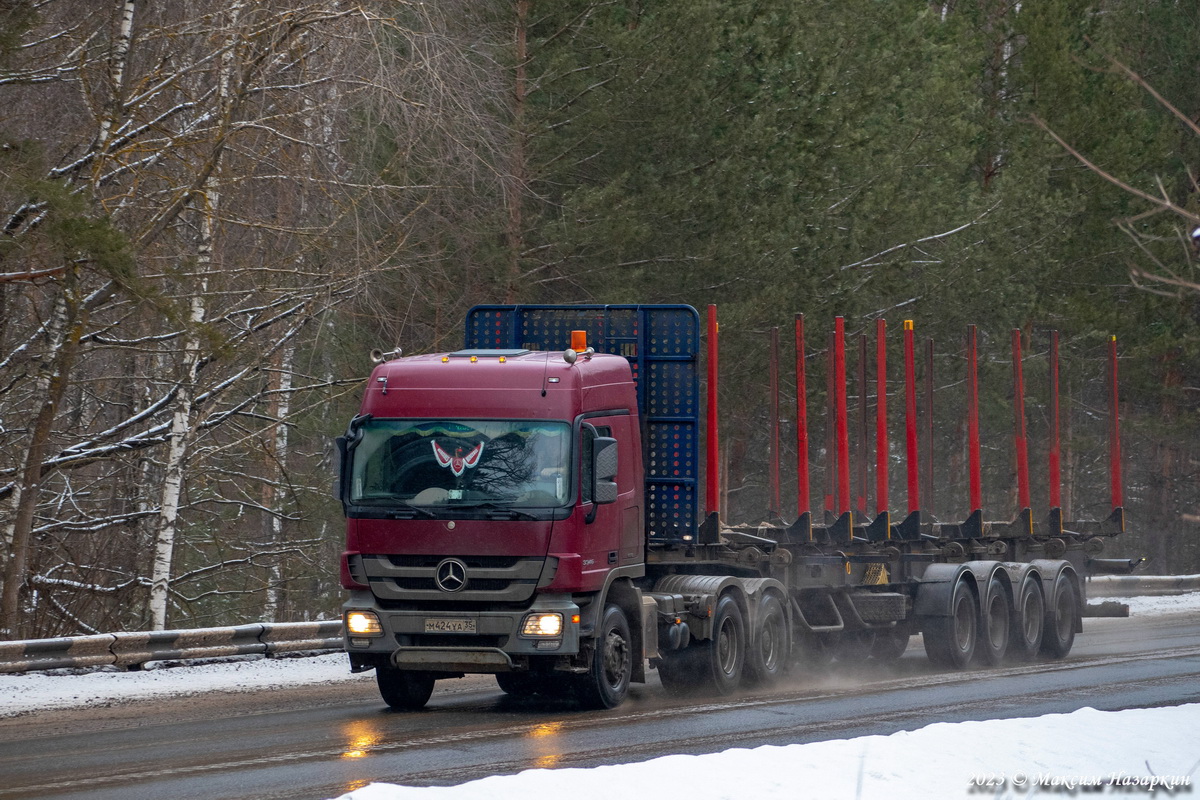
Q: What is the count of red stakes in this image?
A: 13